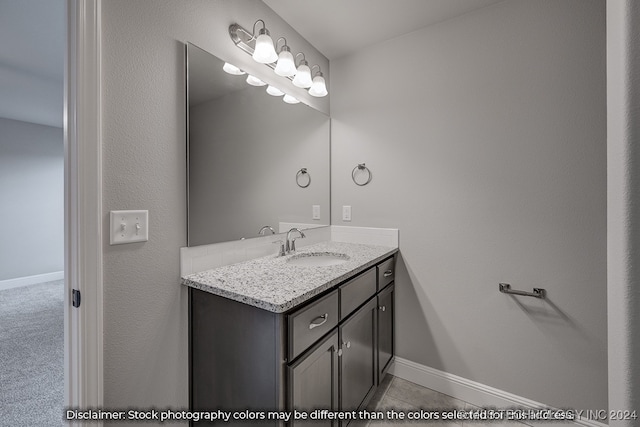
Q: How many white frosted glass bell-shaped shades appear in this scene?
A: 4